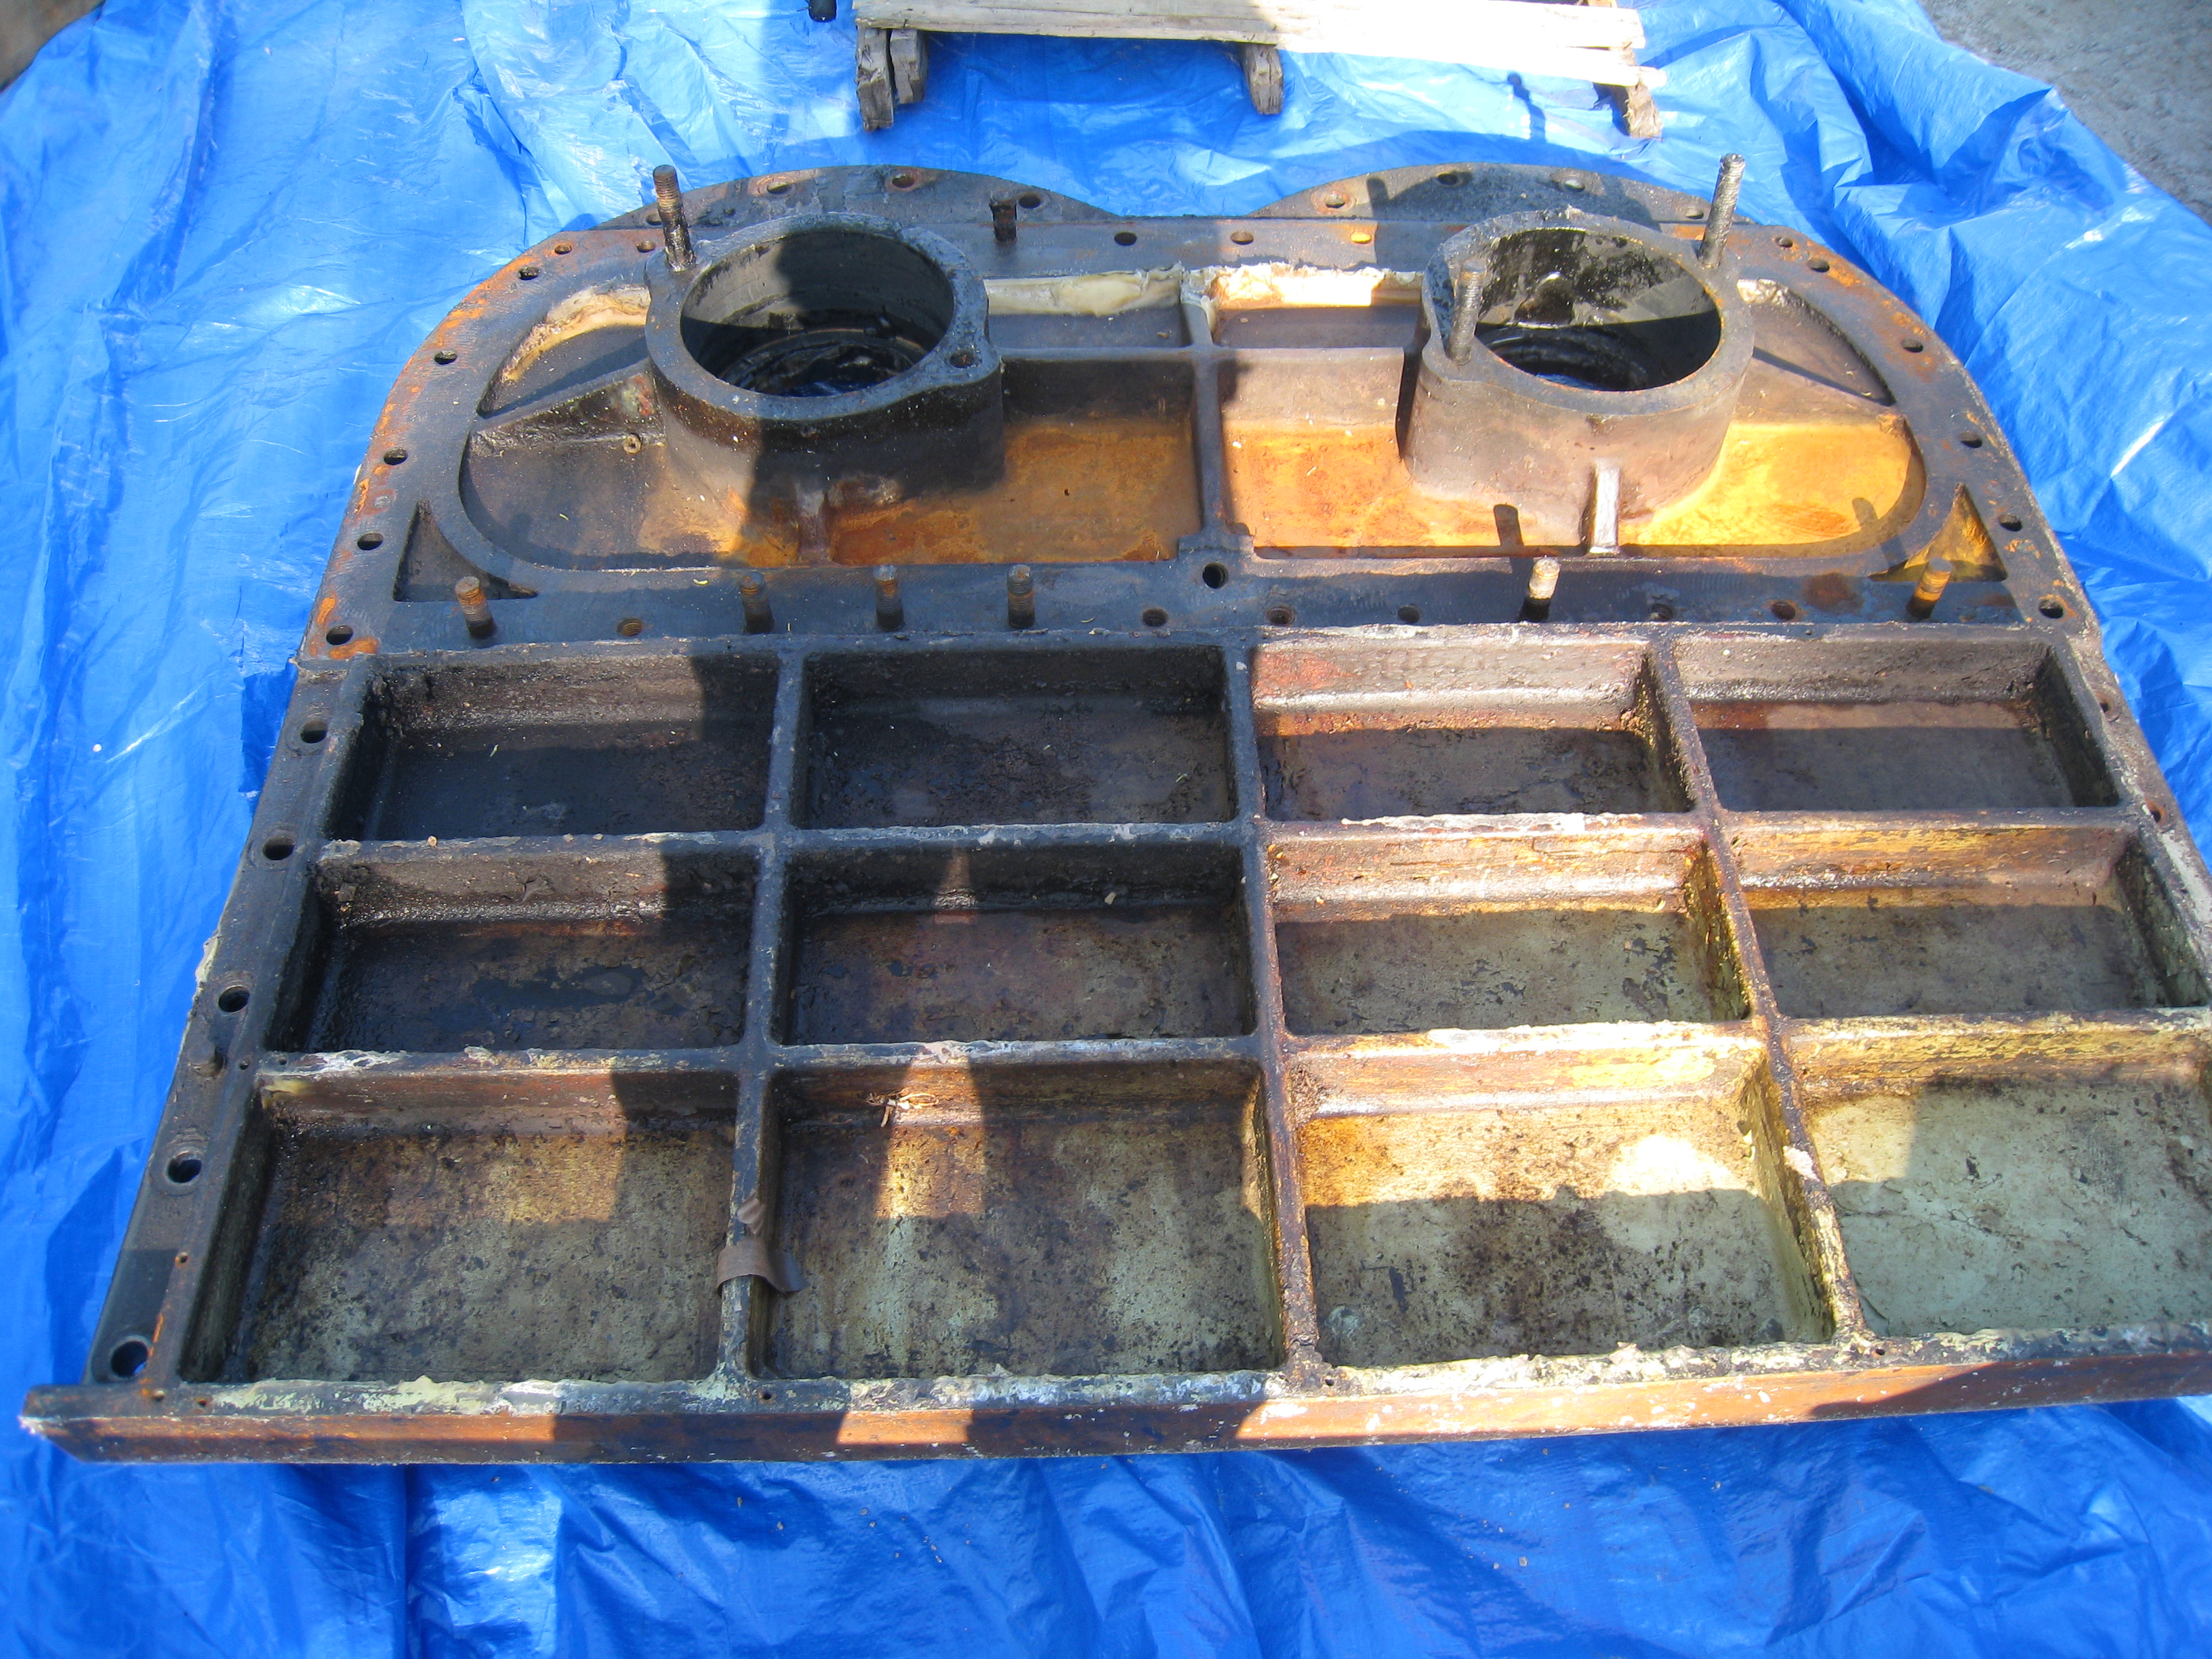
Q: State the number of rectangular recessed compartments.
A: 12